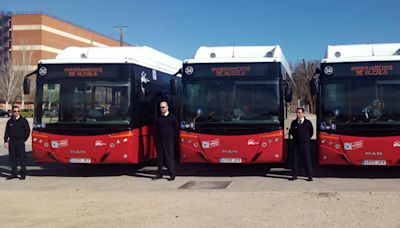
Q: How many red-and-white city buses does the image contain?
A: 3